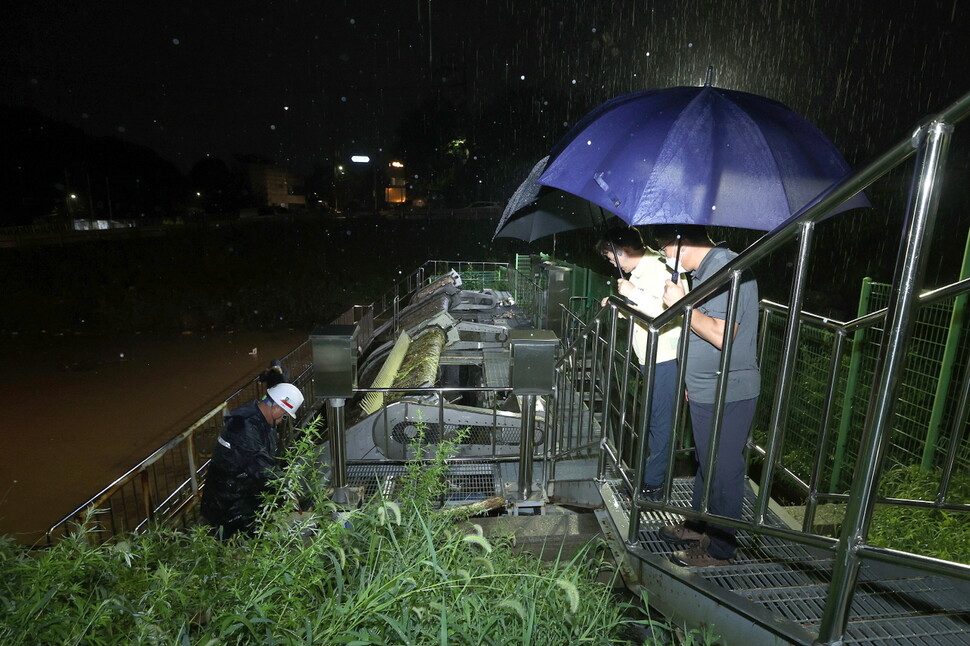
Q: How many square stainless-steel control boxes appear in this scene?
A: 2